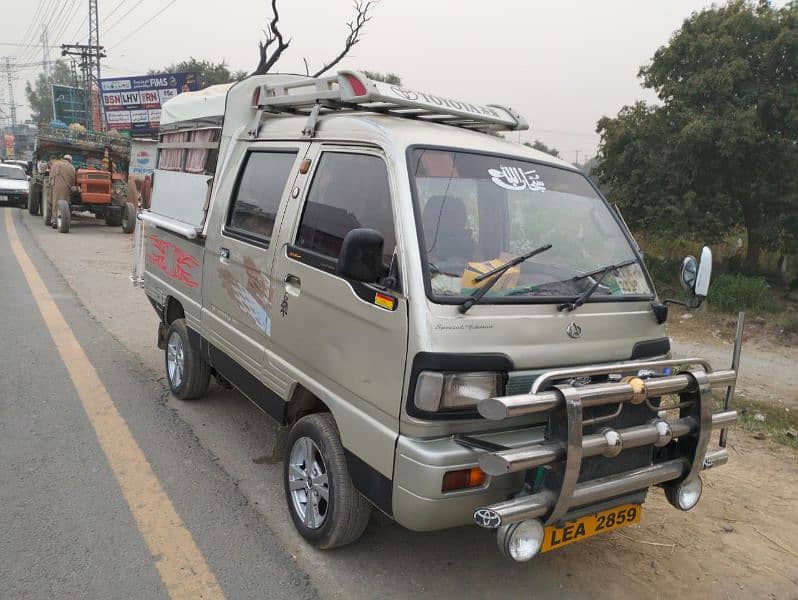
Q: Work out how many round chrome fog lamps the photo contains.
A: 2